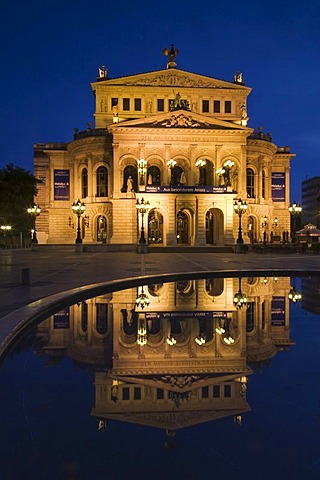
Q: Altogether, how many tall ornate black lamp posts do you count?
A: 5